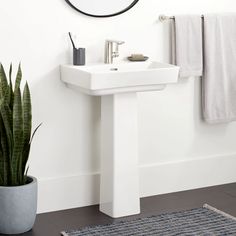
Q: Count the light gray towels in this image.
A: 2